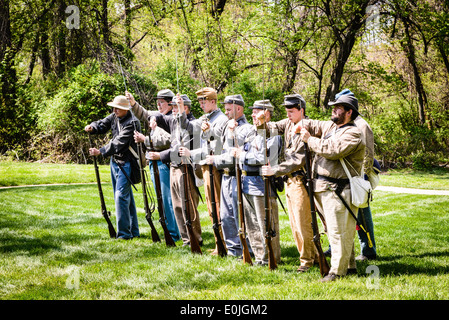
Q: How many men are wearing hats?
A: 9